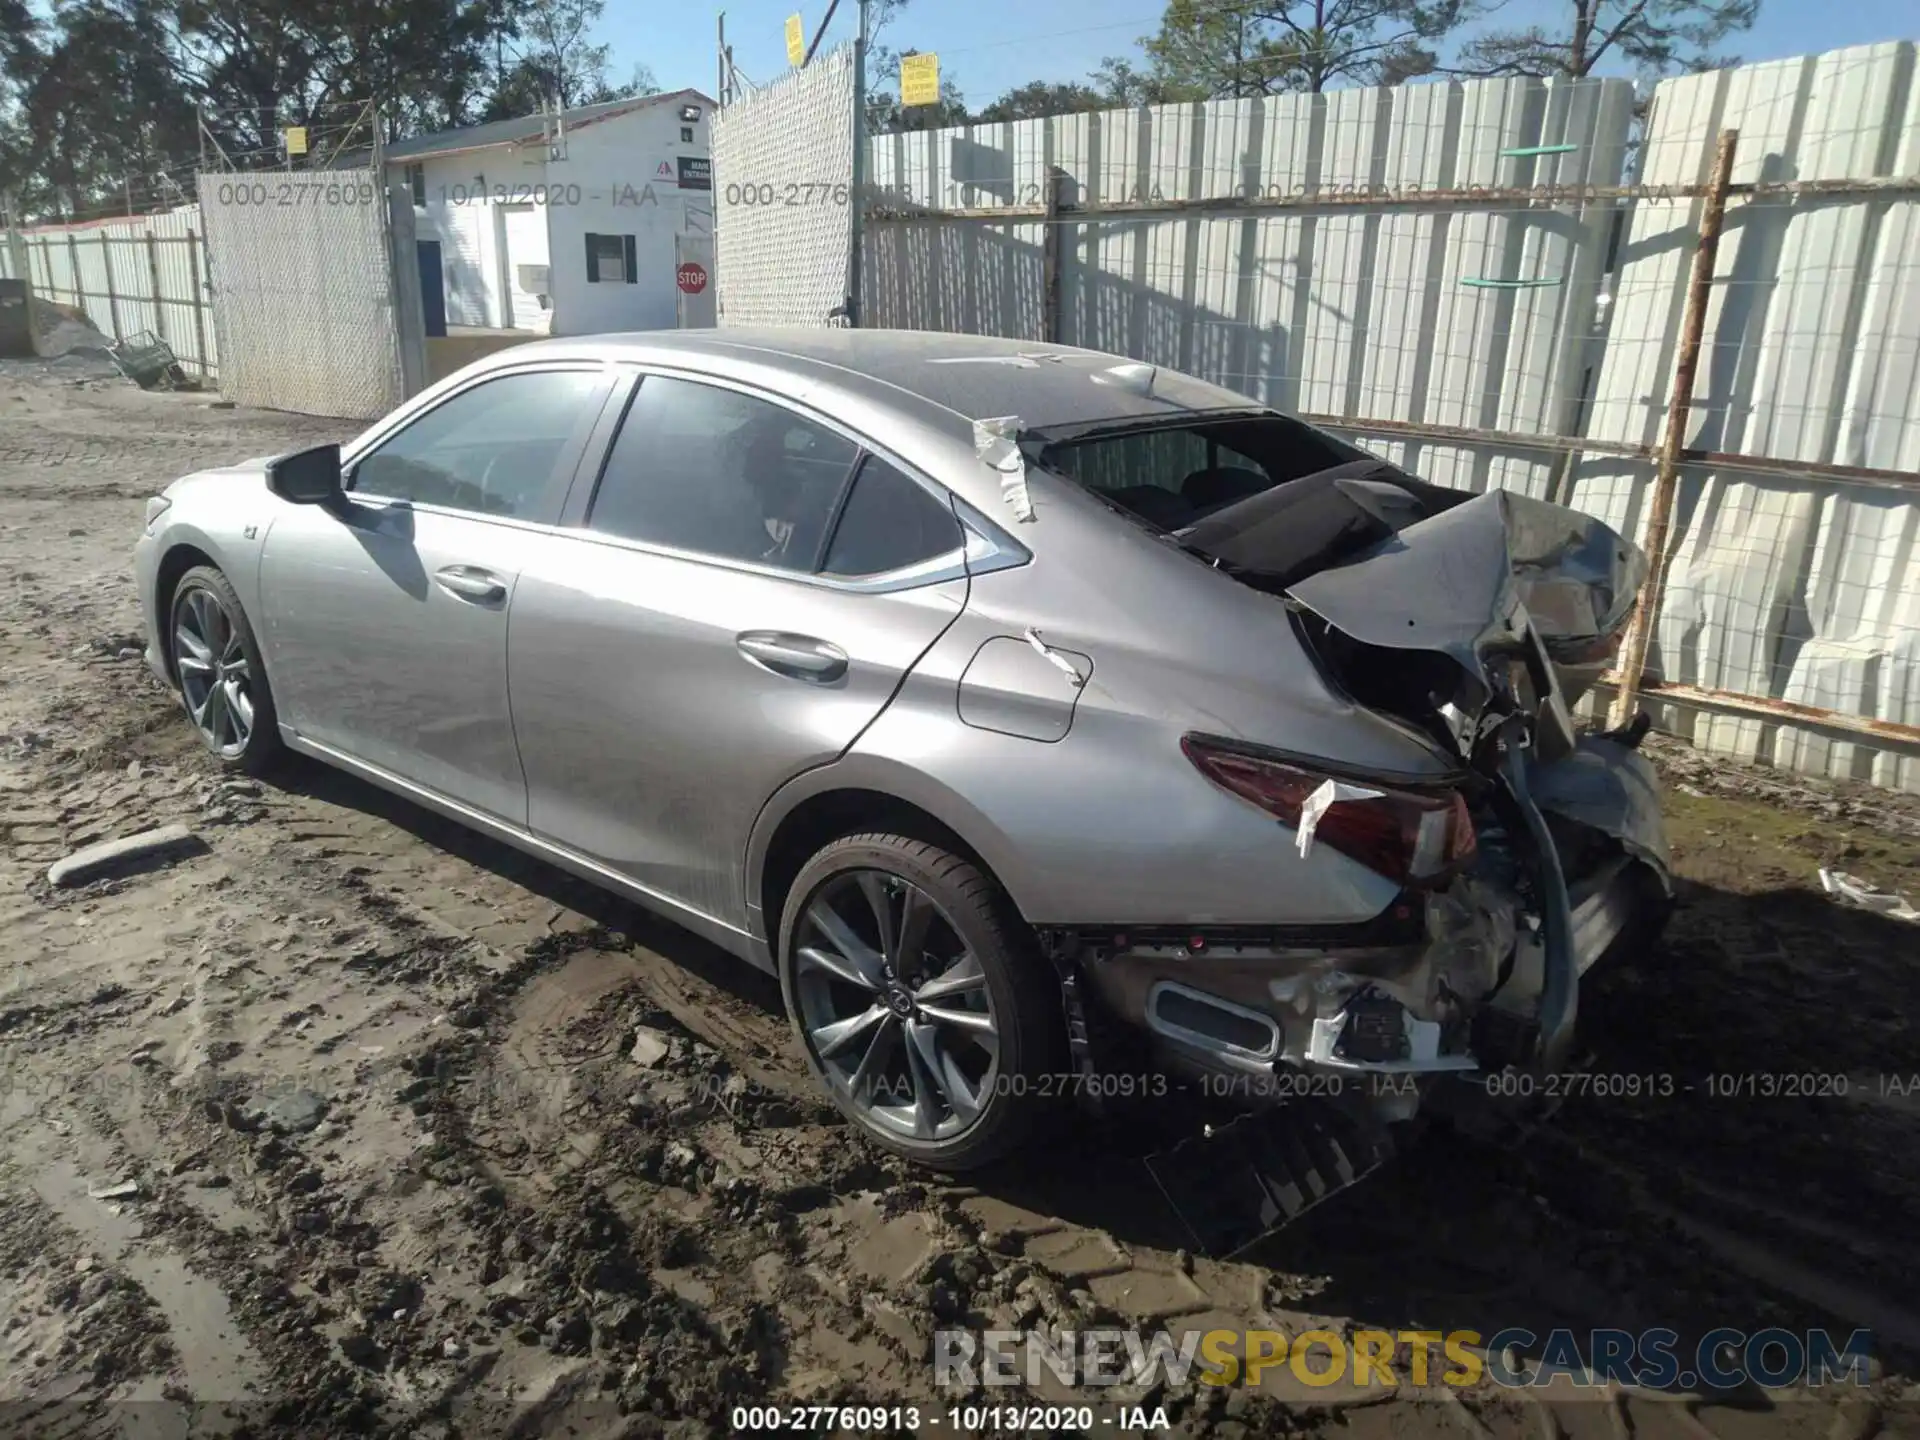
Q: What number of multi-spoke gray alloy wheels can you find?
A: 2